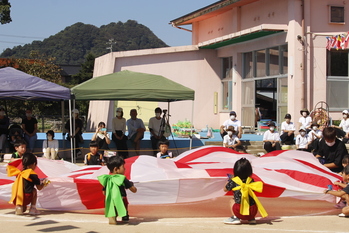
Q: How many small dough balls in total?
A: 0